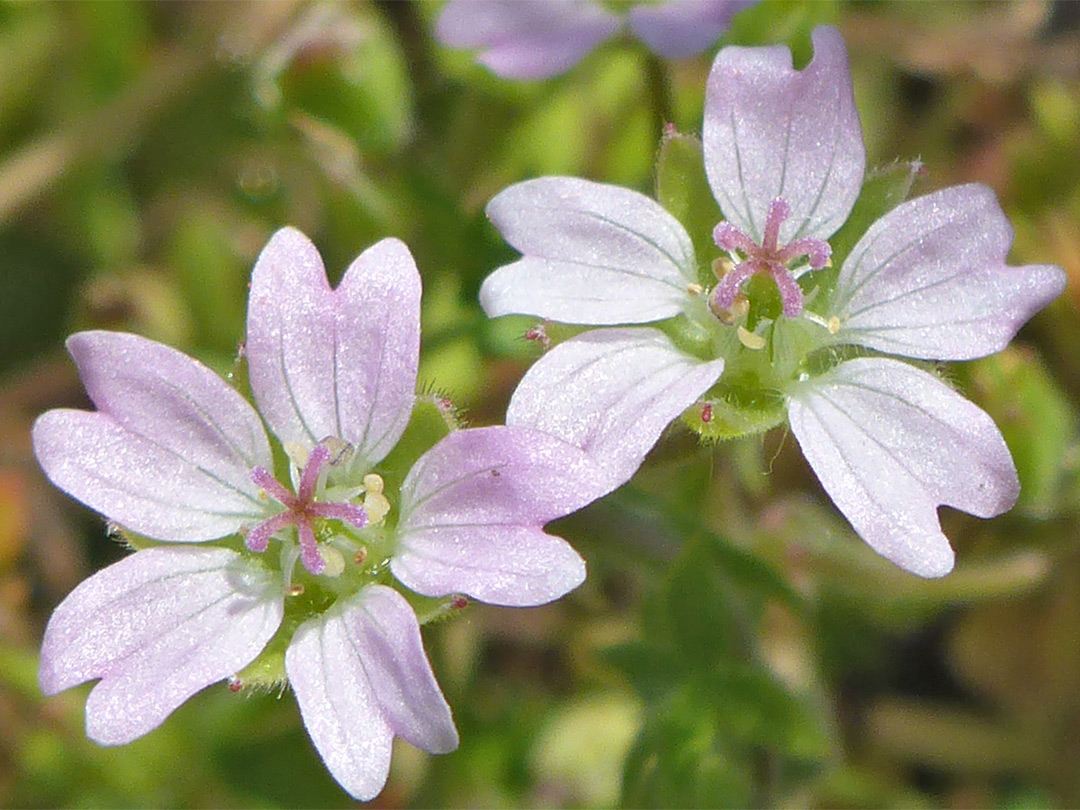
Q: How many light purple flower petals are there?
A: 12